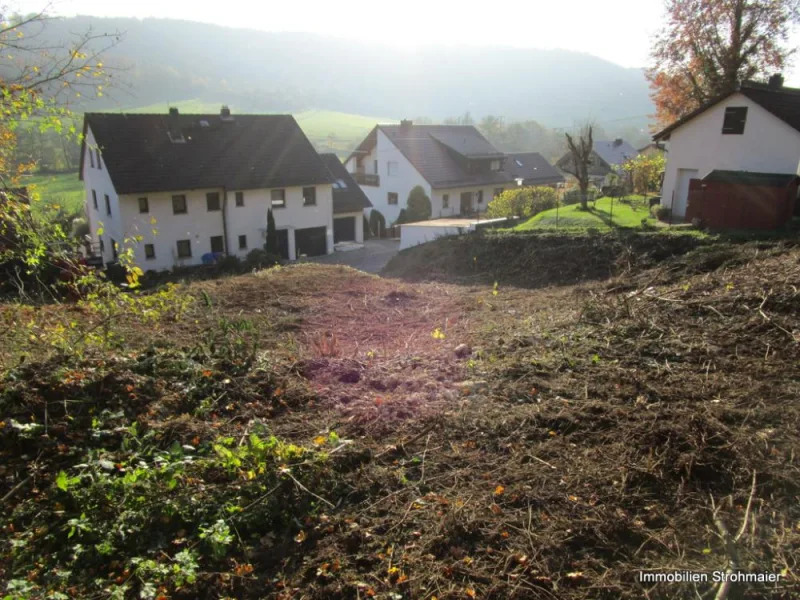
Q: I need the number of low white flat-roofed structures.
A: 1